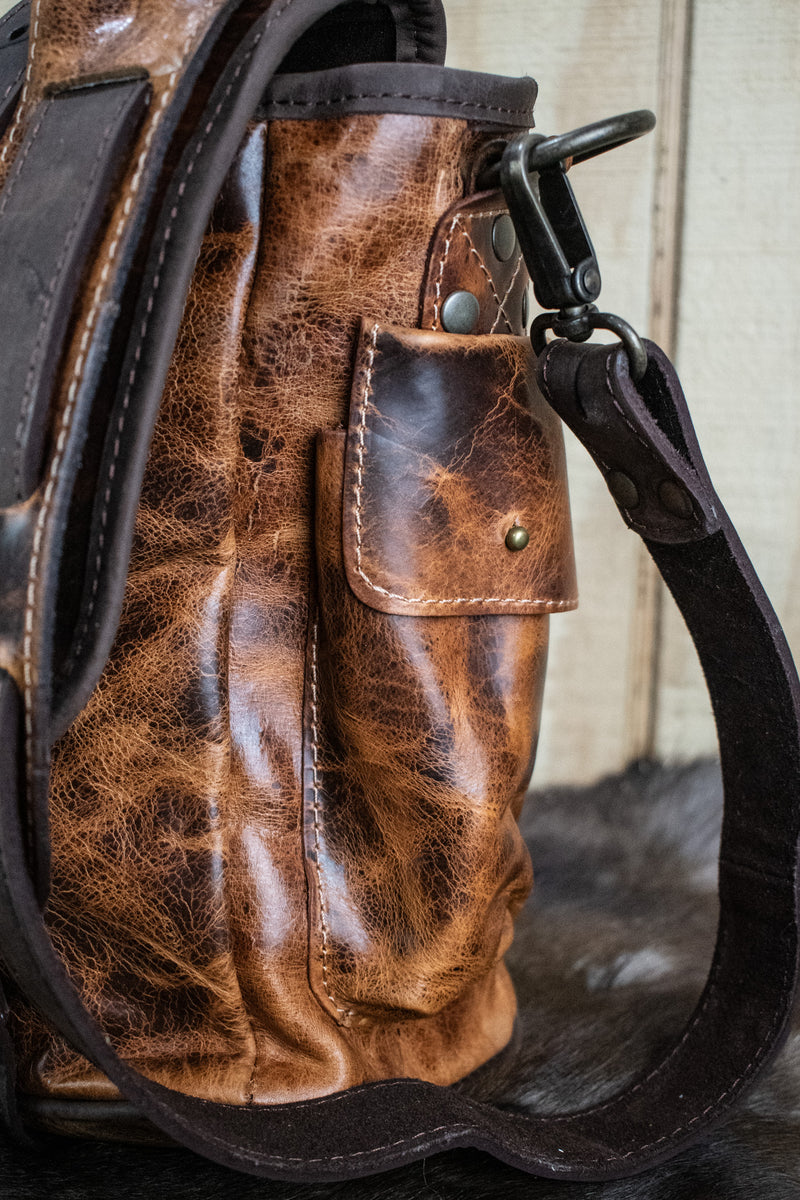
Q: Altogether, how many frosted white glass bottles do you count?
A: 0